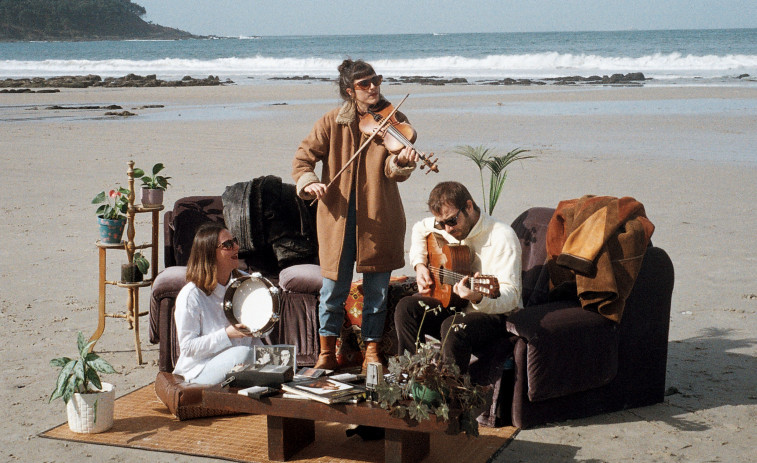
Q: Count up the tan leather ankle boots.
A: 2